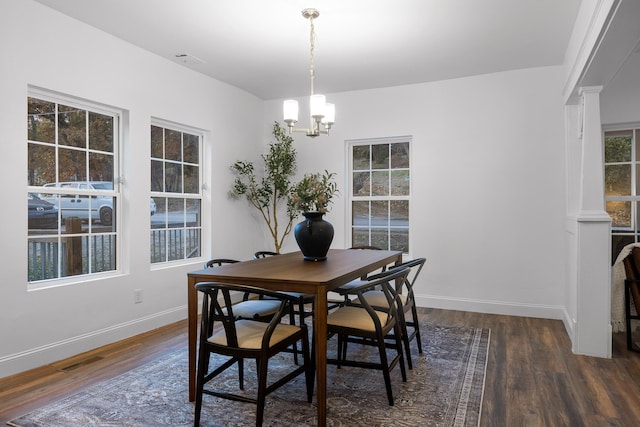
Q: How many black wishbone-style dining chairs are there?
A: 6